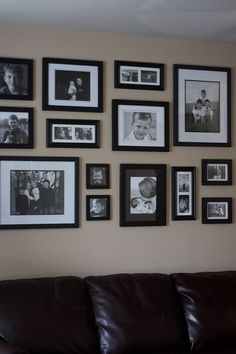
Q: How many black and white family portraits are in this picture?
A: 14